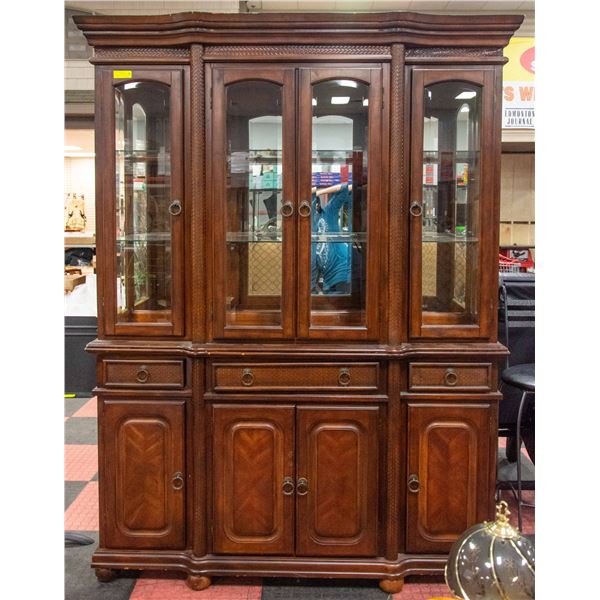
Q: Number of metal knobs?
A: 12